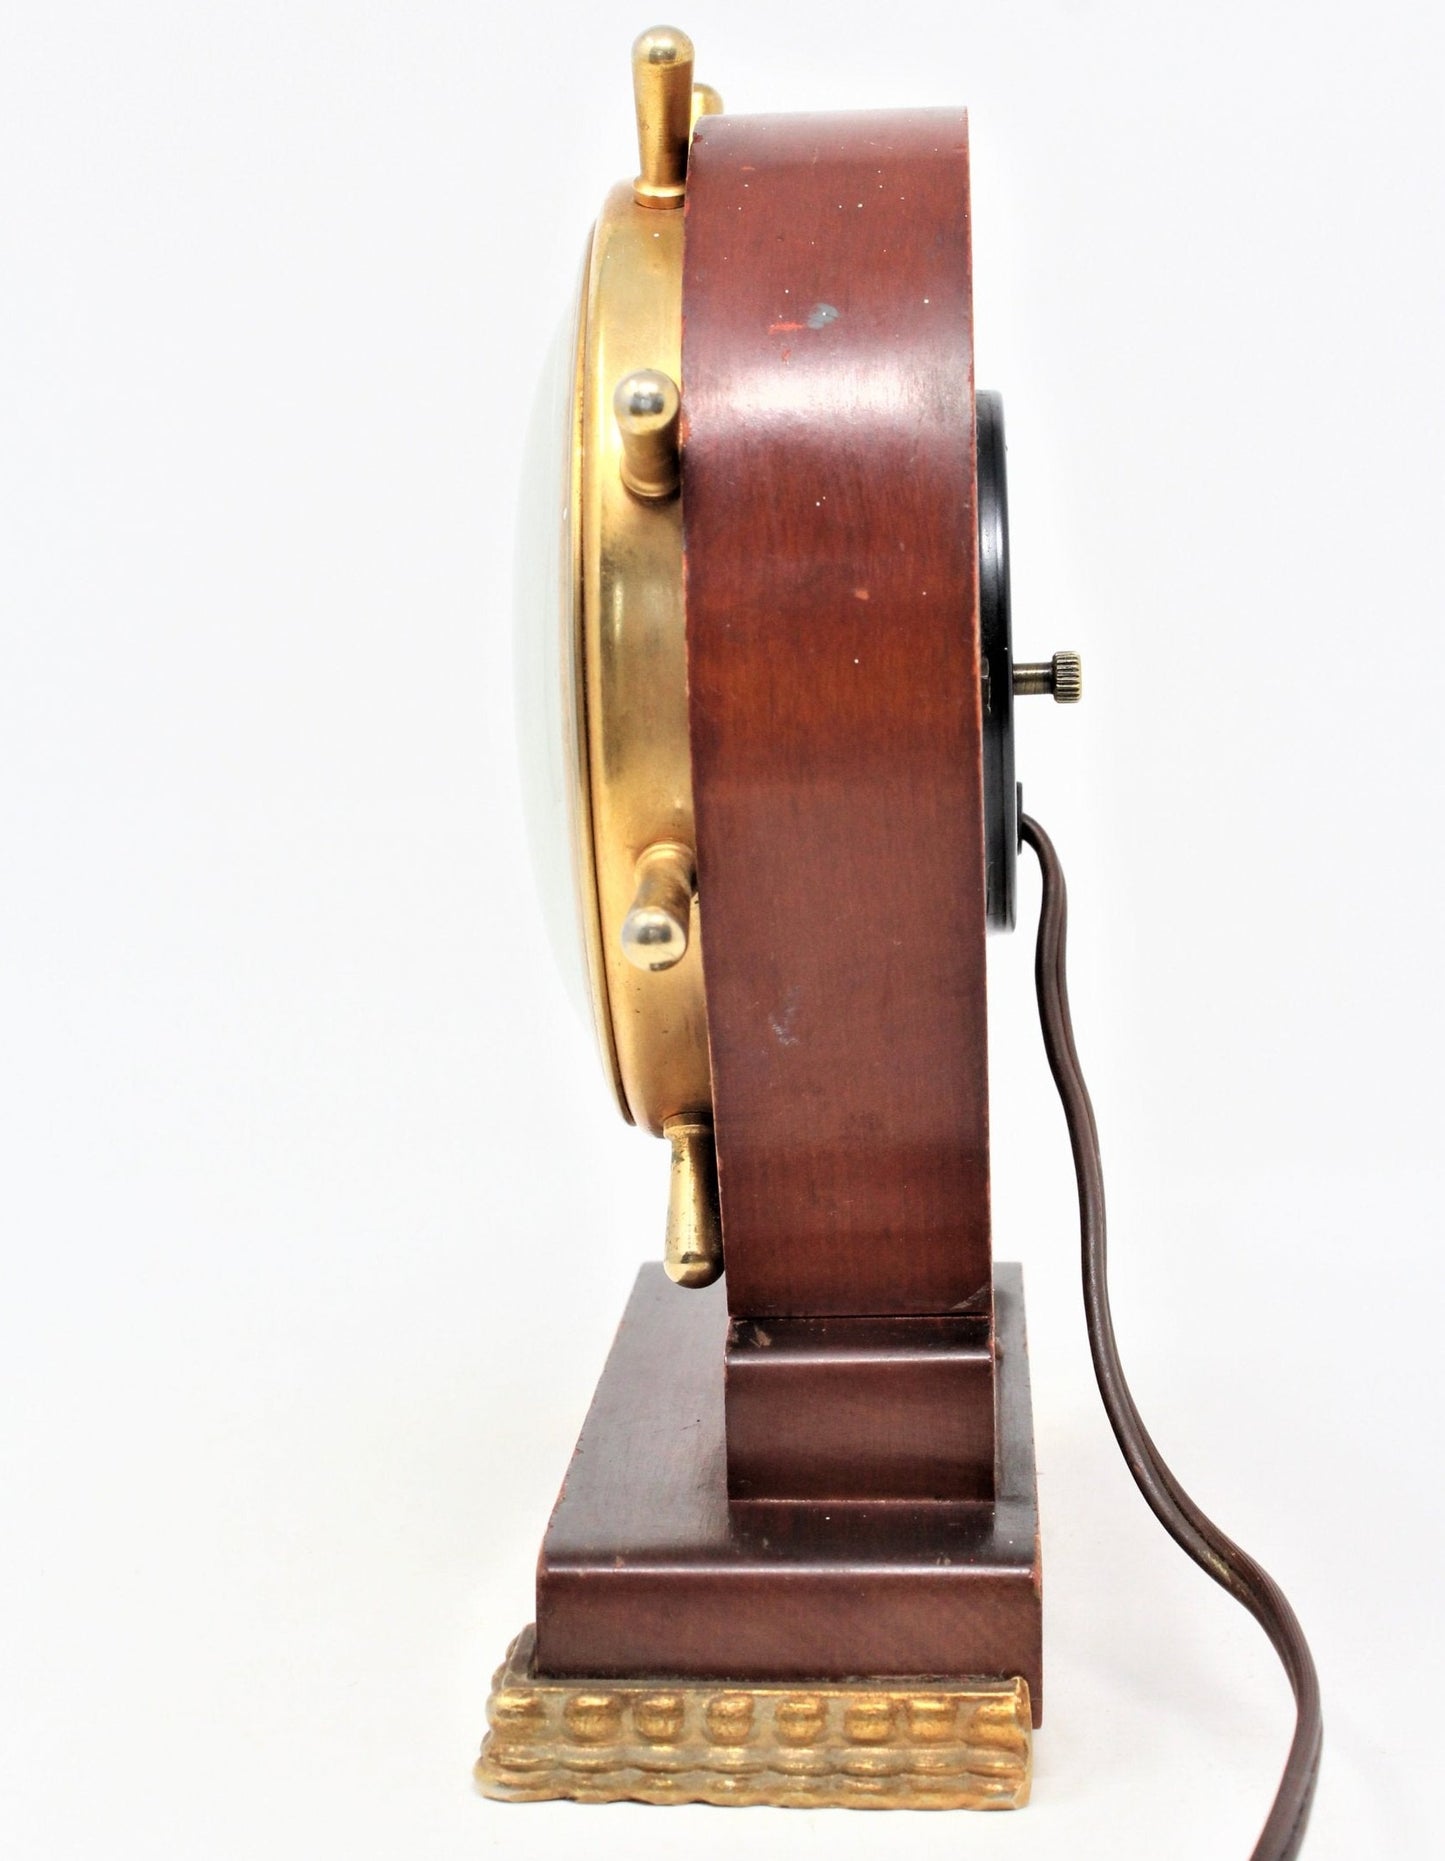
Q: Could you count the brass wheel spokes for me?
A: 5